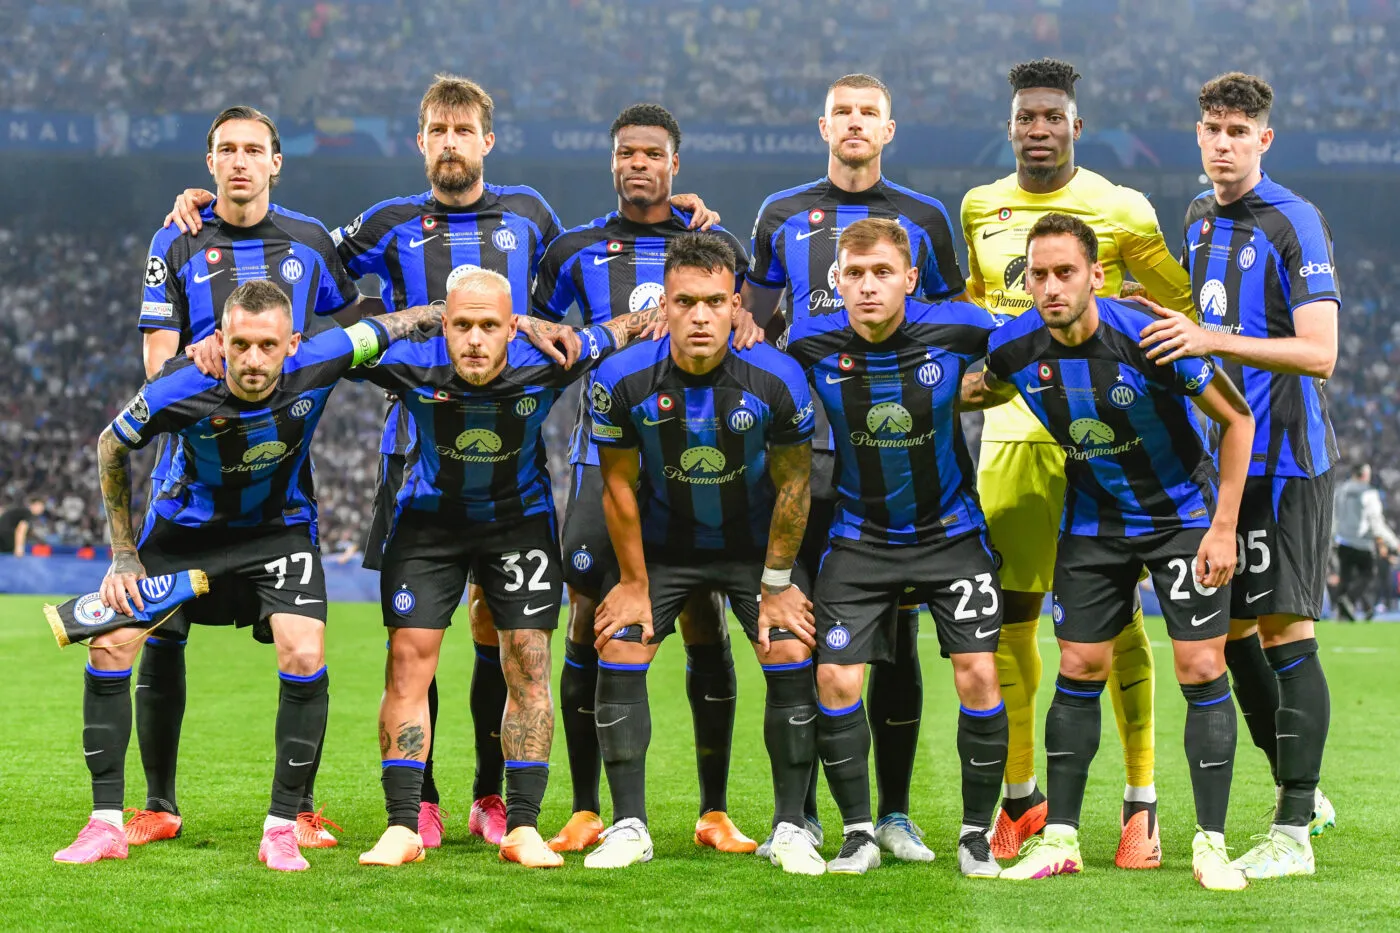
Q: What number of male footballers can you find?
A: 11